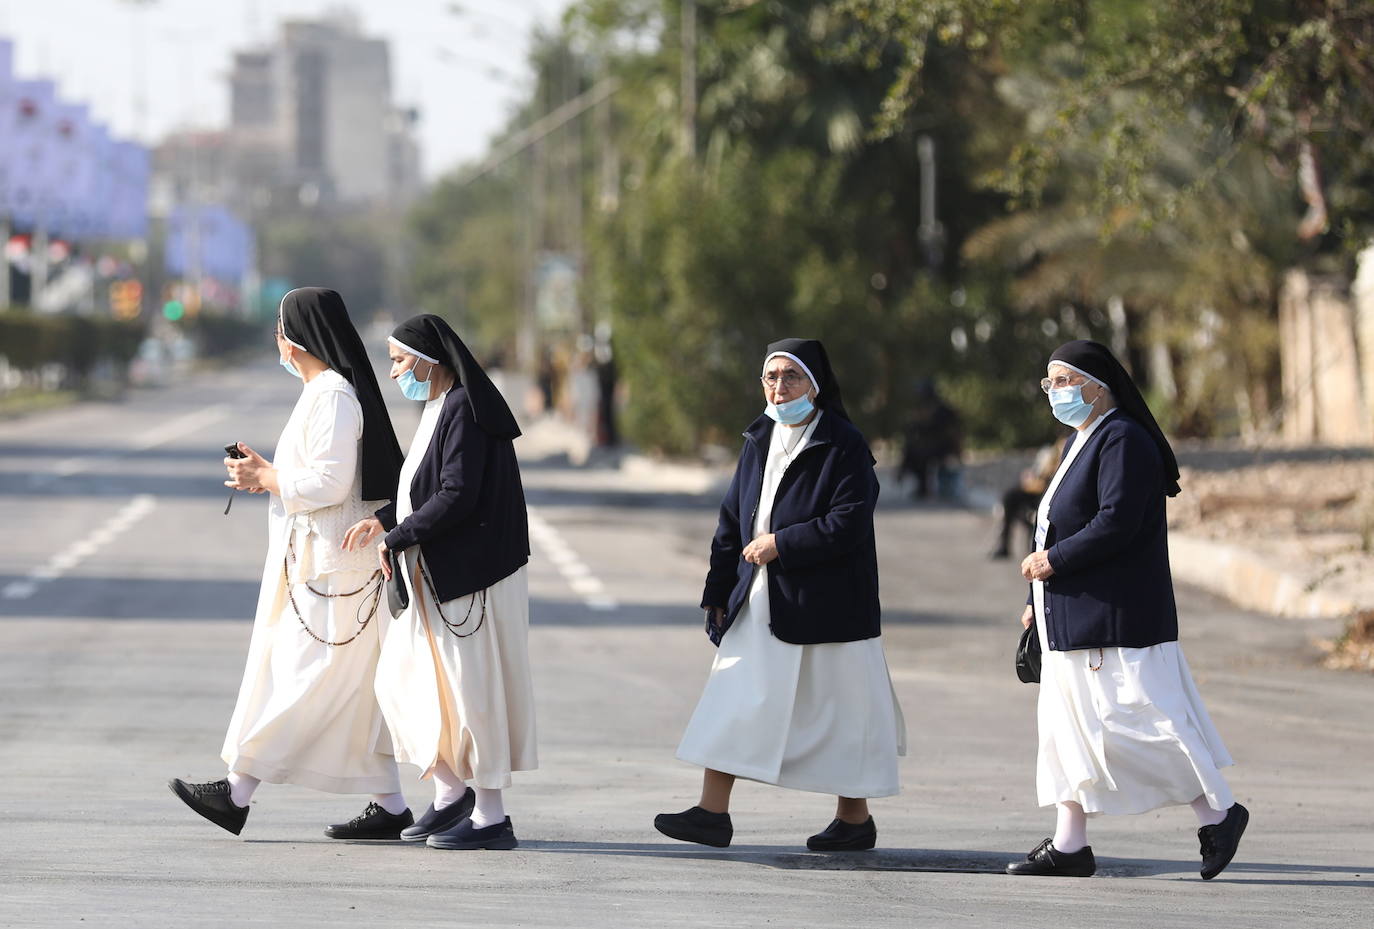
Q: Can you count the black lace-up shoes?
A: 4